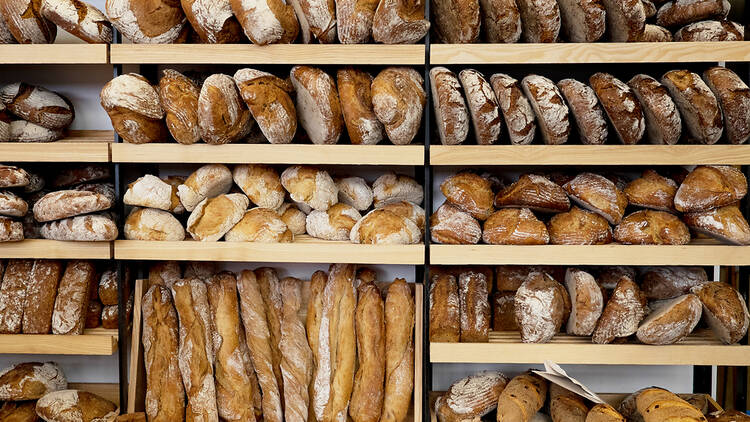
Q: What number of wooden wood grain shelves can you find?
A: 11